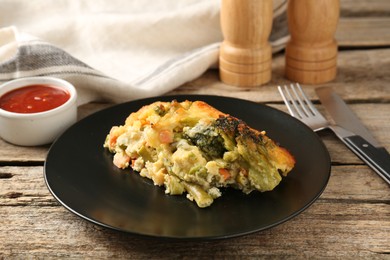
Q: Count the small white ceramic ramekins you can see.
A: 1